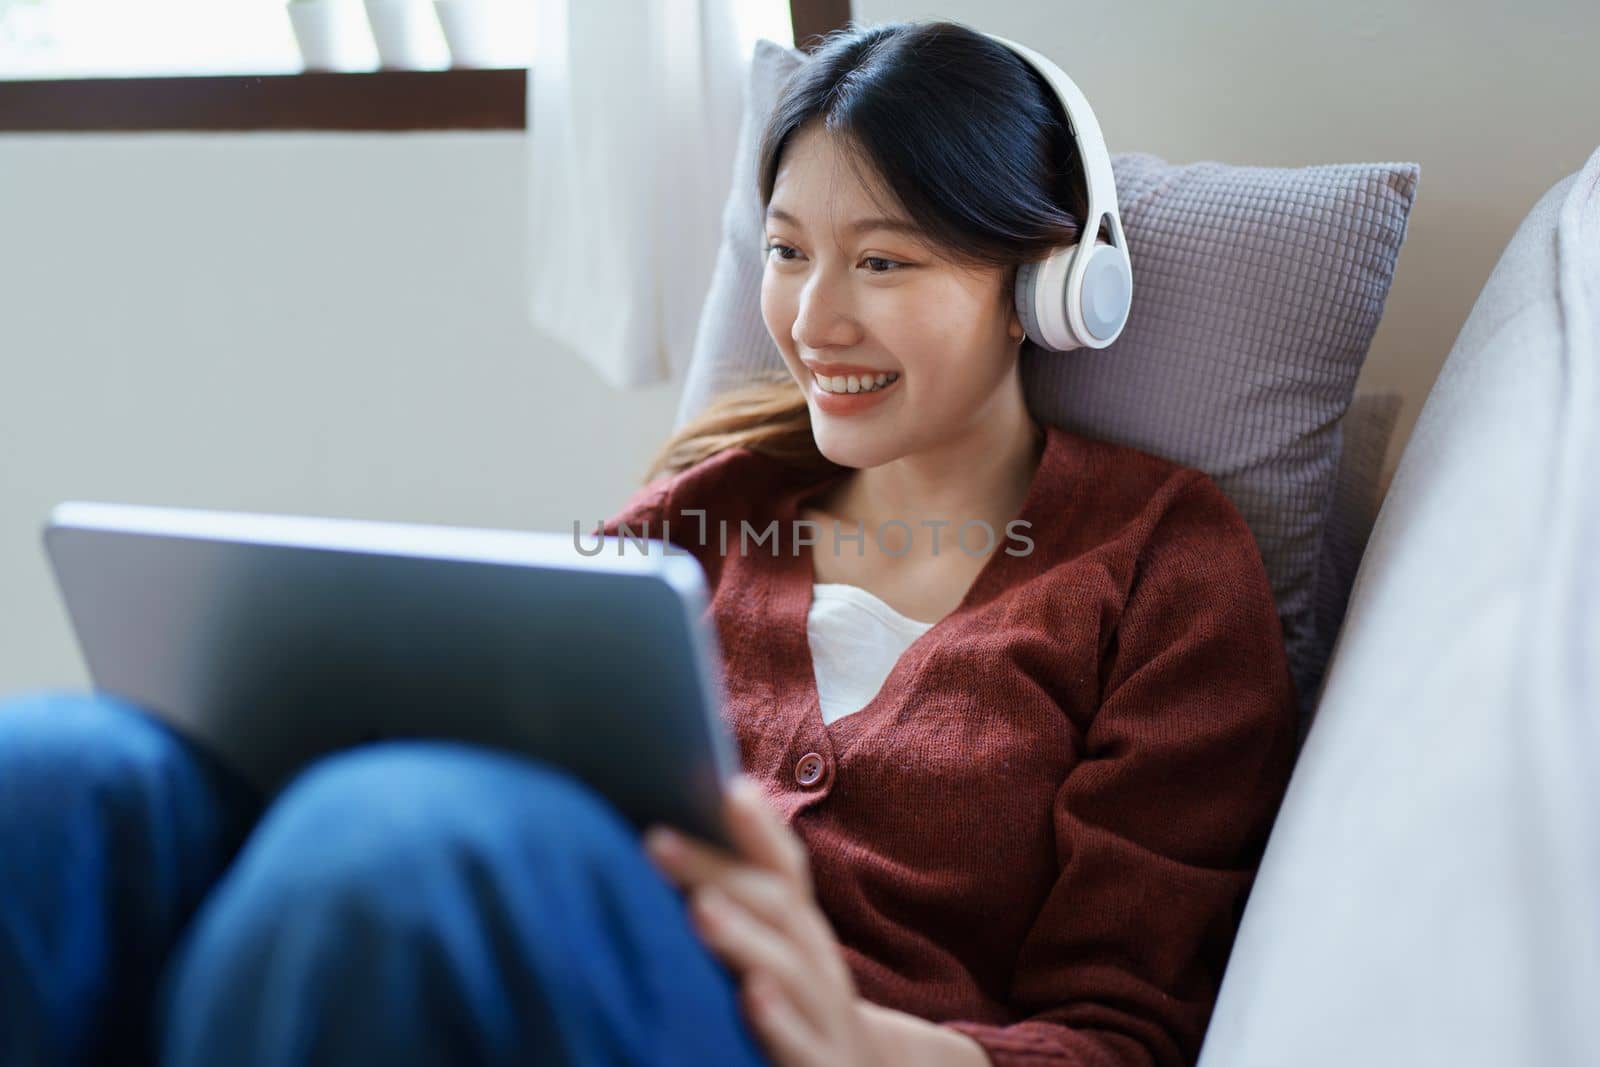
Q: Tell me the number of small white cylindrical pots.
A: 3